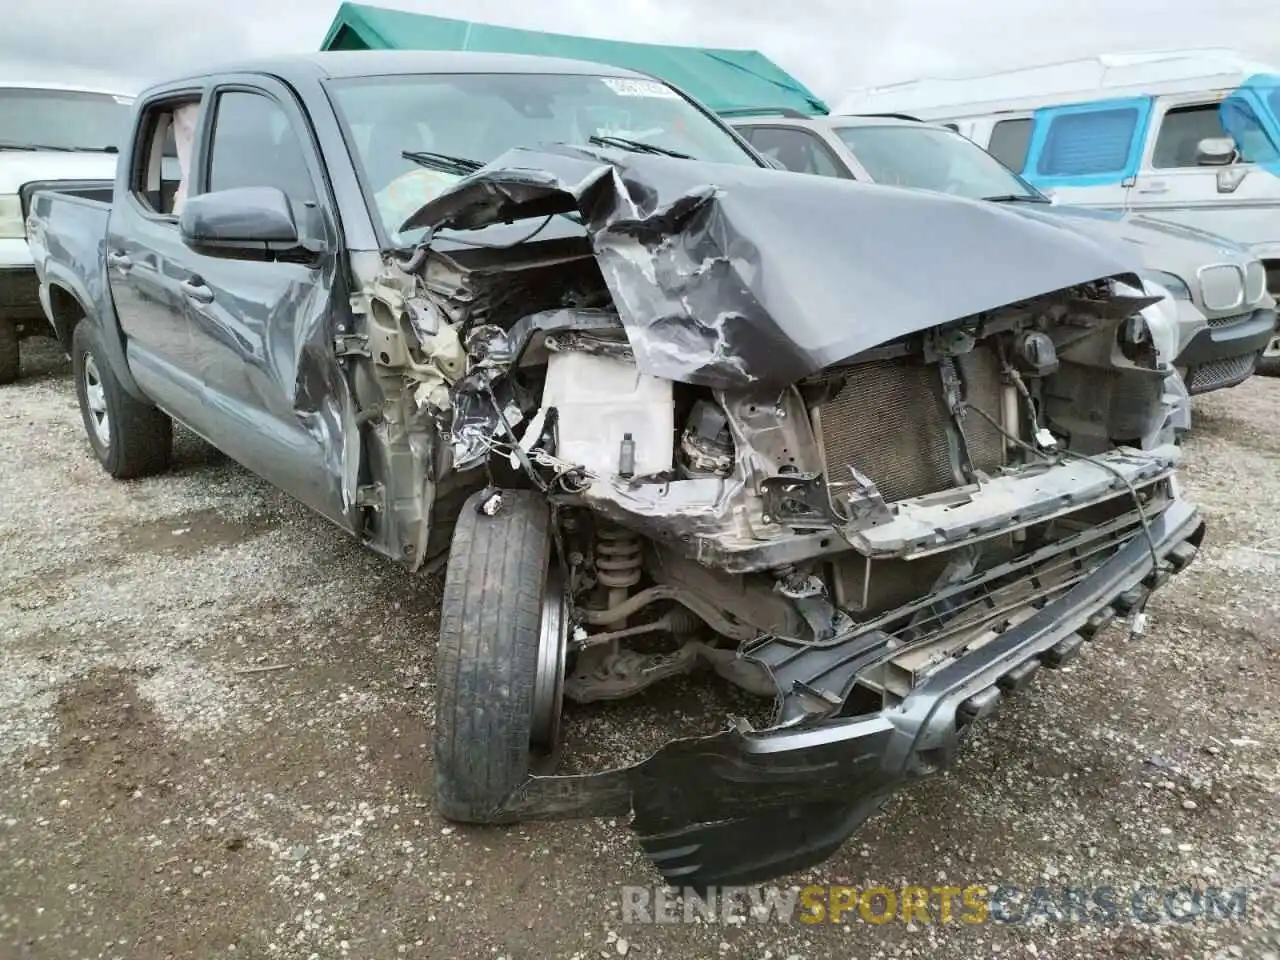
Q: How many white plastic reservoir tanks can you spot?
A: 1